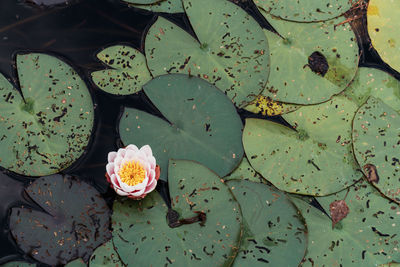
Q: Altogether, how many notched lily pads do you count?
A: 9